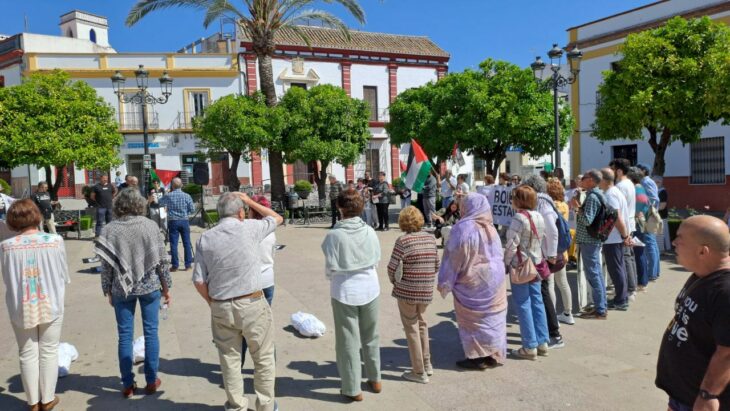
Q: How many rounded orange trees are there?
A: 6